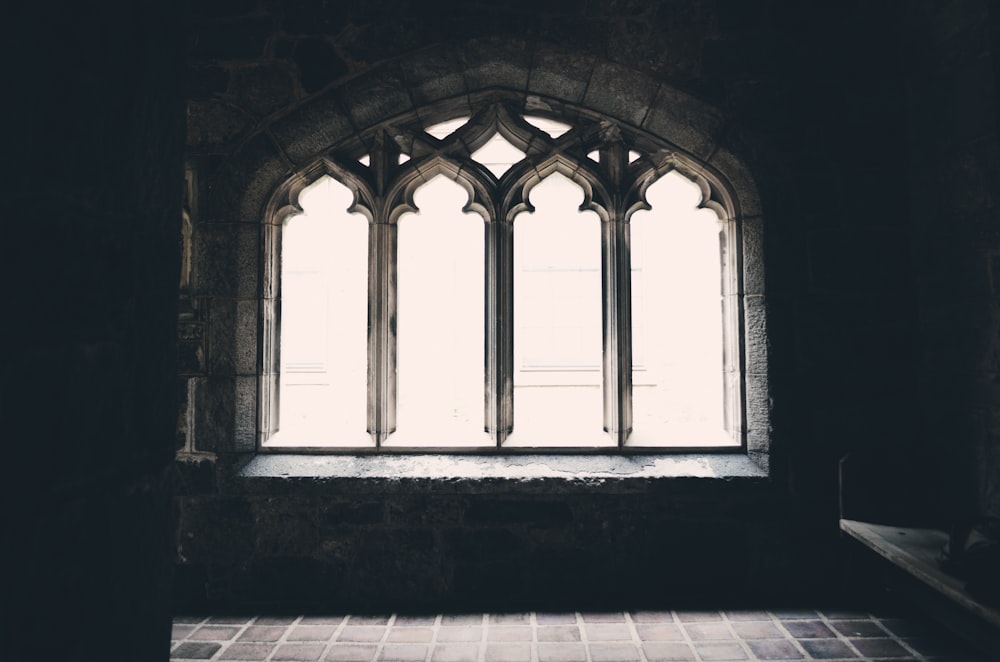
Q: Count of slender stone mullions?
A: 3